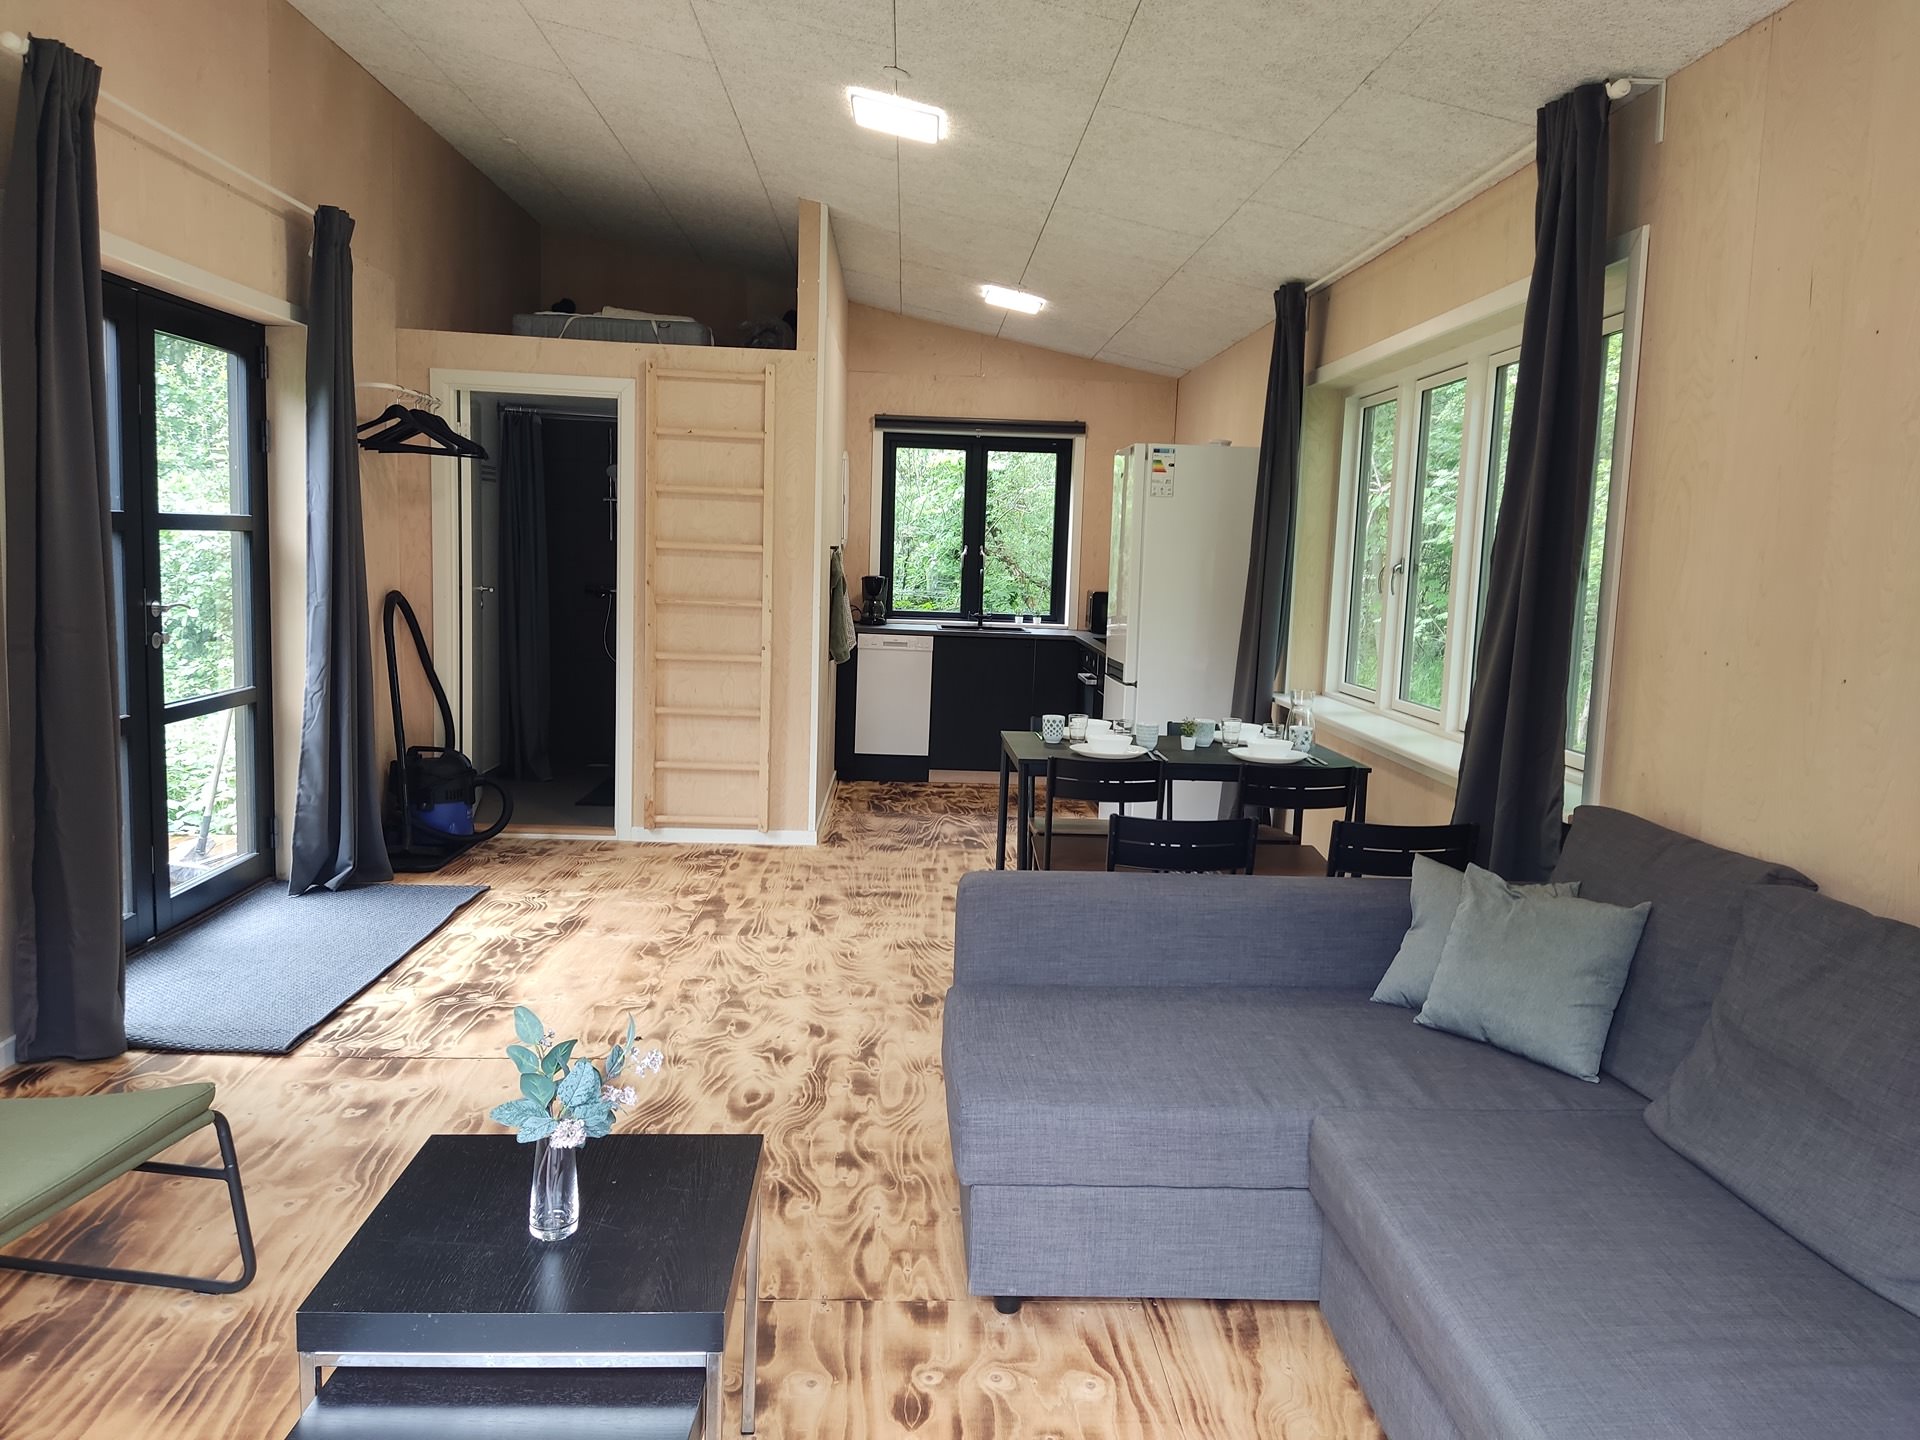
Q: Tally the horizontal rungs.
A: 9